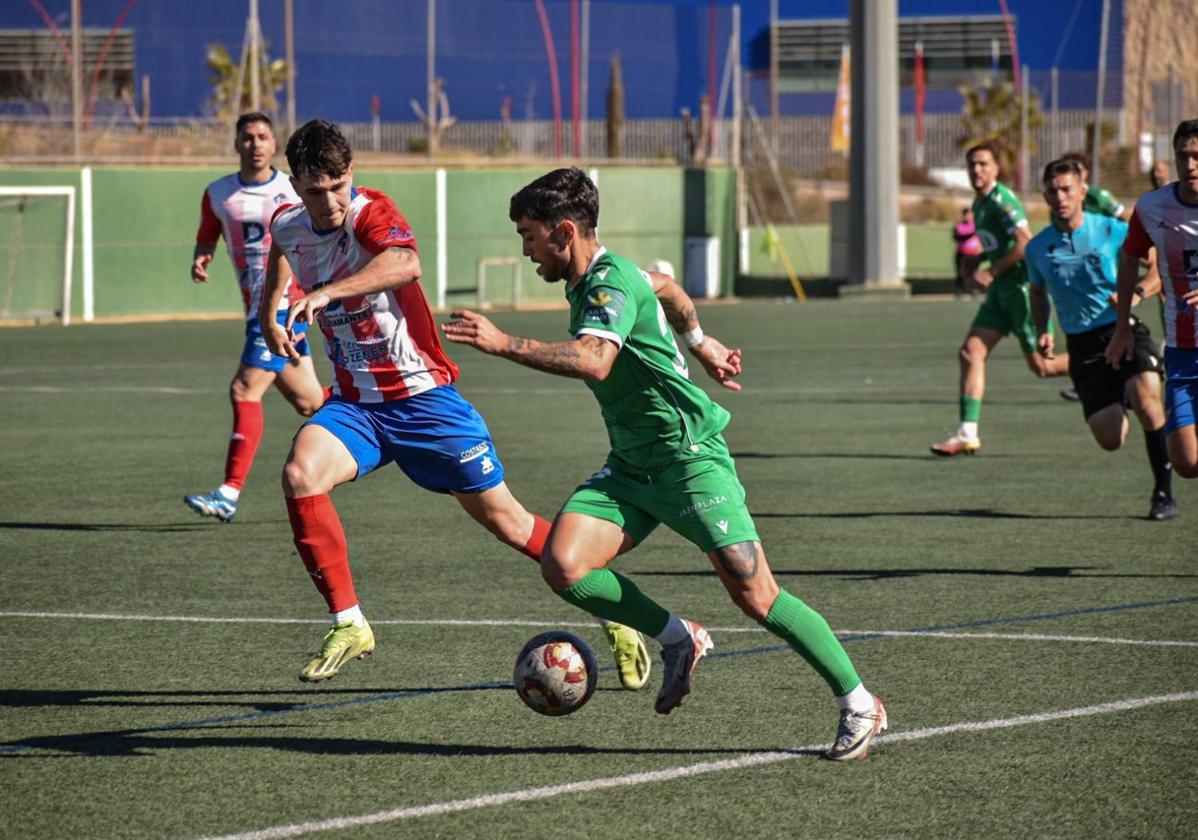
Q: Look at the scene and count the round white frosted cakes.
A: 0